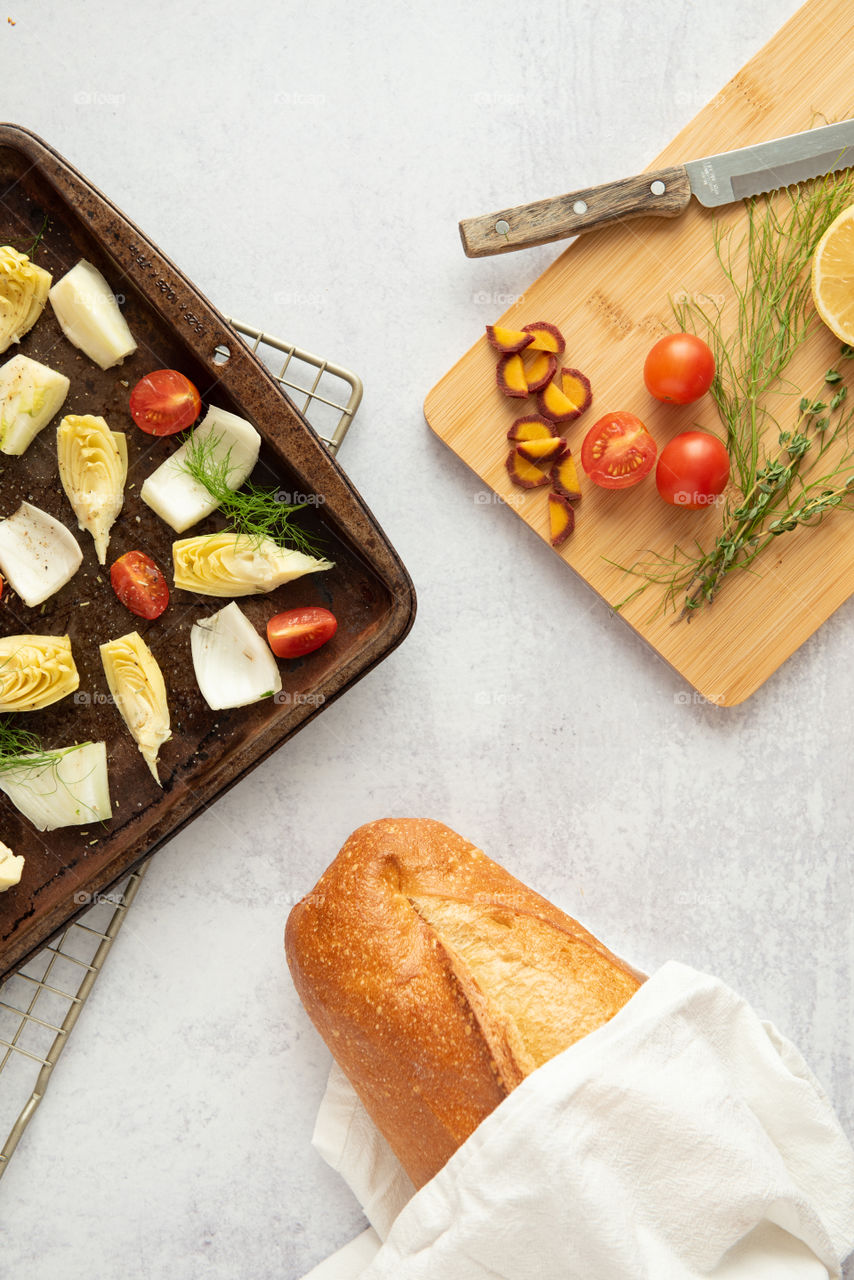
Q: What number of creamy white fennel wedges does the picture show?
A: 6